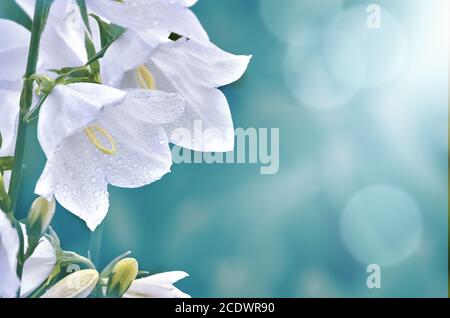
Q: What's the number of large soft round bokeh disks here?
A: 4